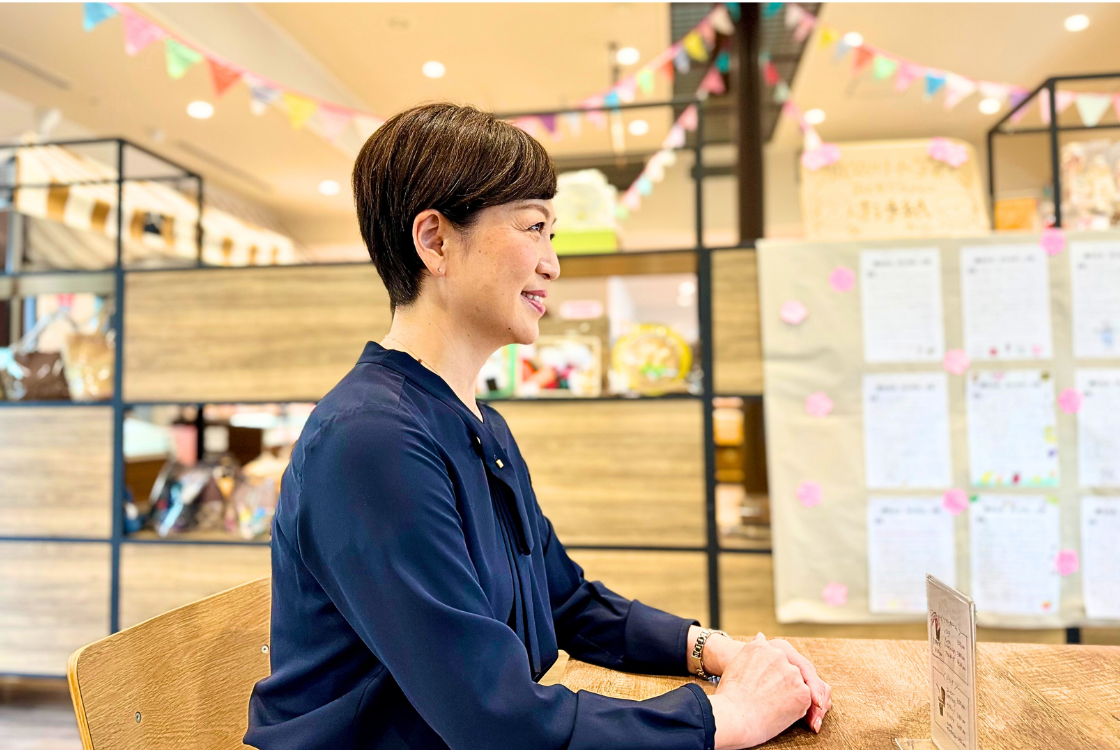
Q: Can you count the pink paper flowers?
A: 14